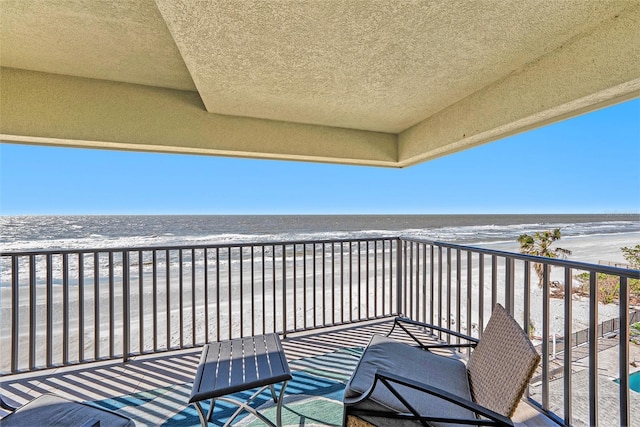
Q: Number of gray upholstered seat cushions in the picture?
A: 2